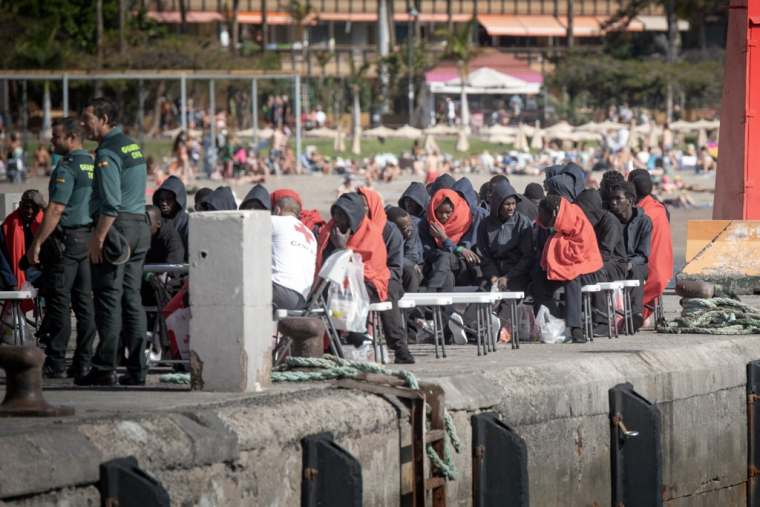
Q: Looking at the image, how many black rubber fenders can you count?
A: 5